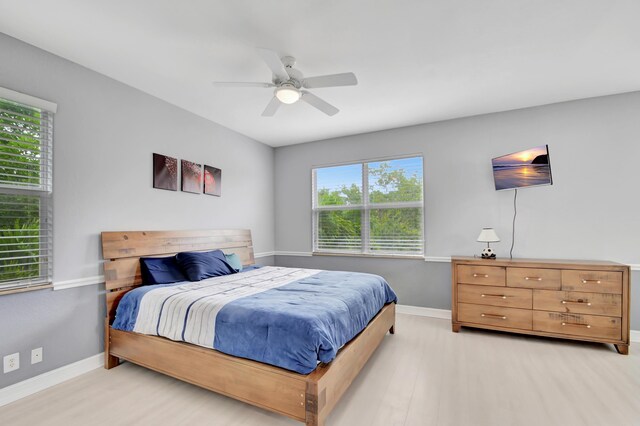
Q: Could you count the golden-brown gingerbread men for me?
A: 0